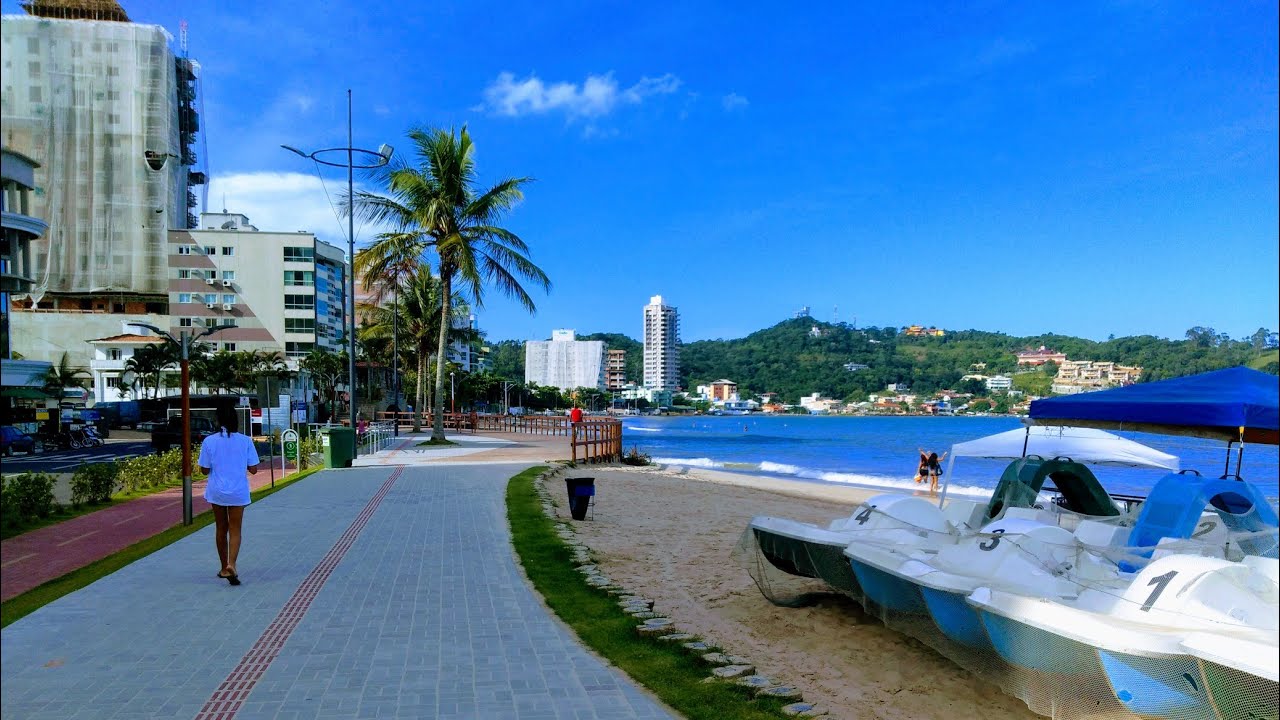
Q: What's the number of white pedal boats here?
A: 4